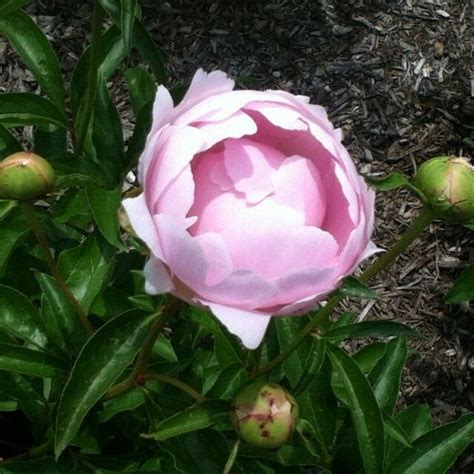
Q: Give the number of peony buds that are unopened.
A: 3